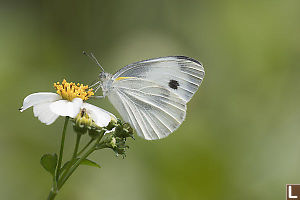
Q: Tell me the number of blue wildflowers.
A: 0